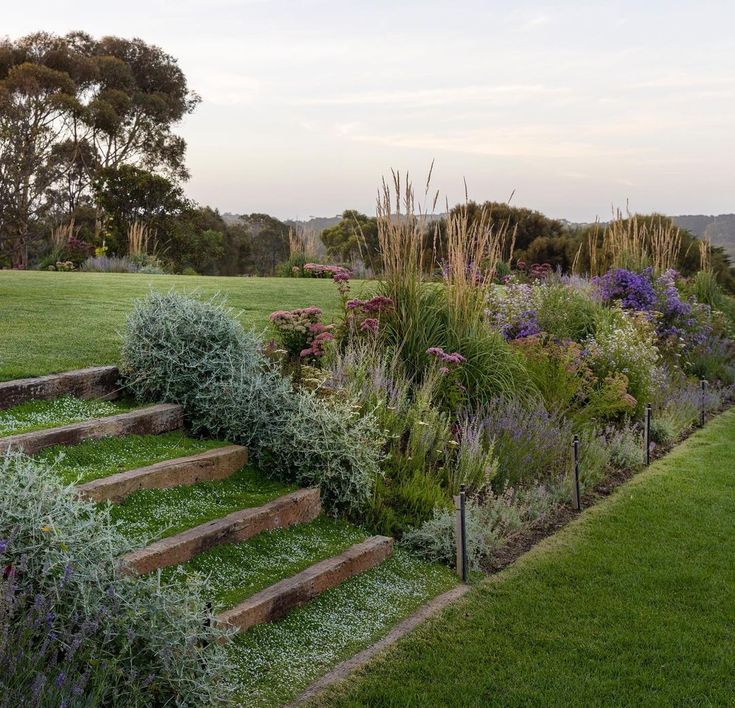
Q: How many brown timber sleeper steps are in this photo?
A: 5